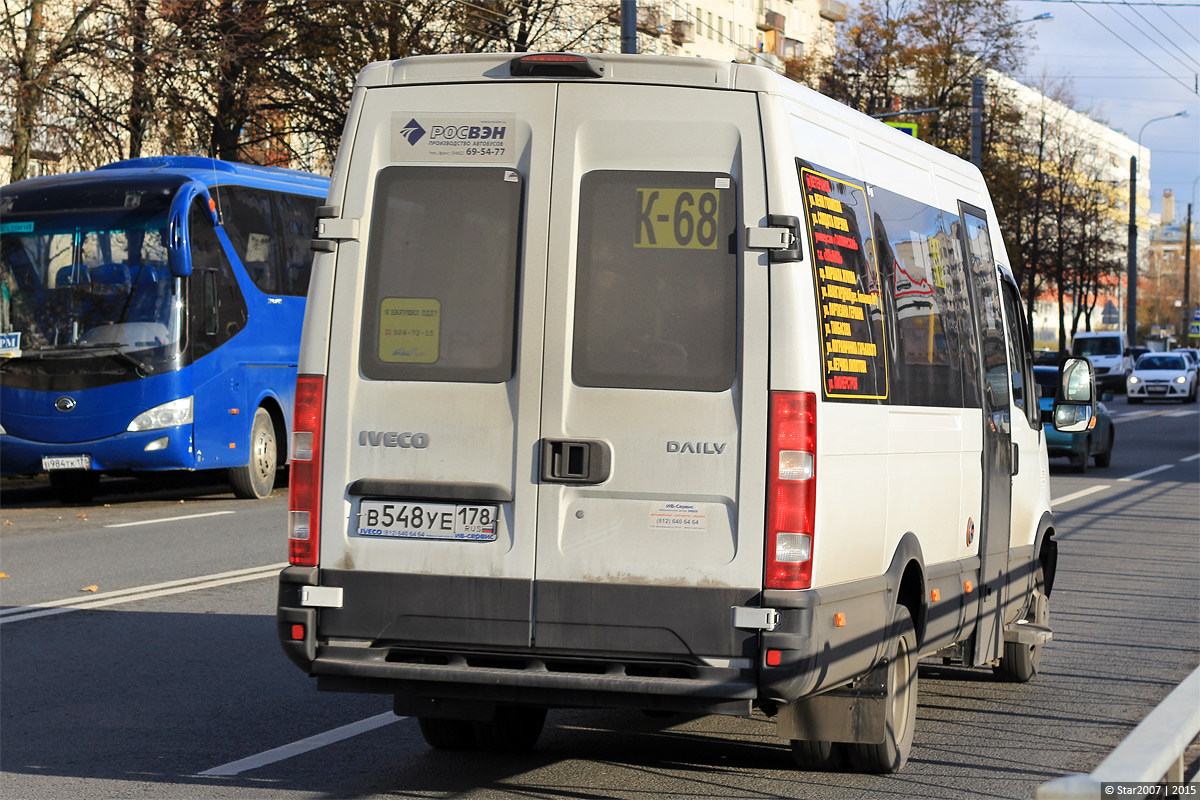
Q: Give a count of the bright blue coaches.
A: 1